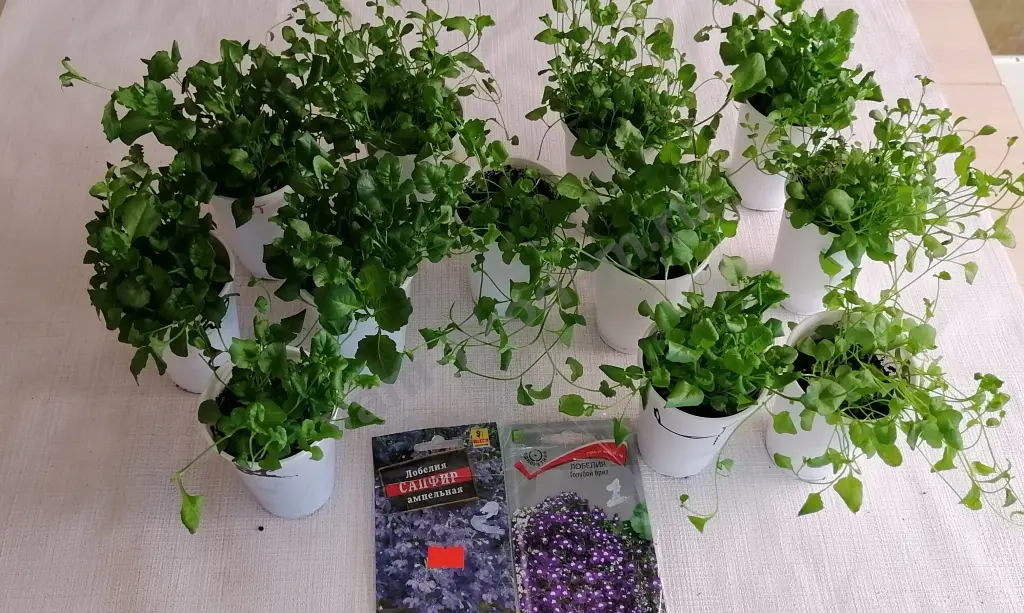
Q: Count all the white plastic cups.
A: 12